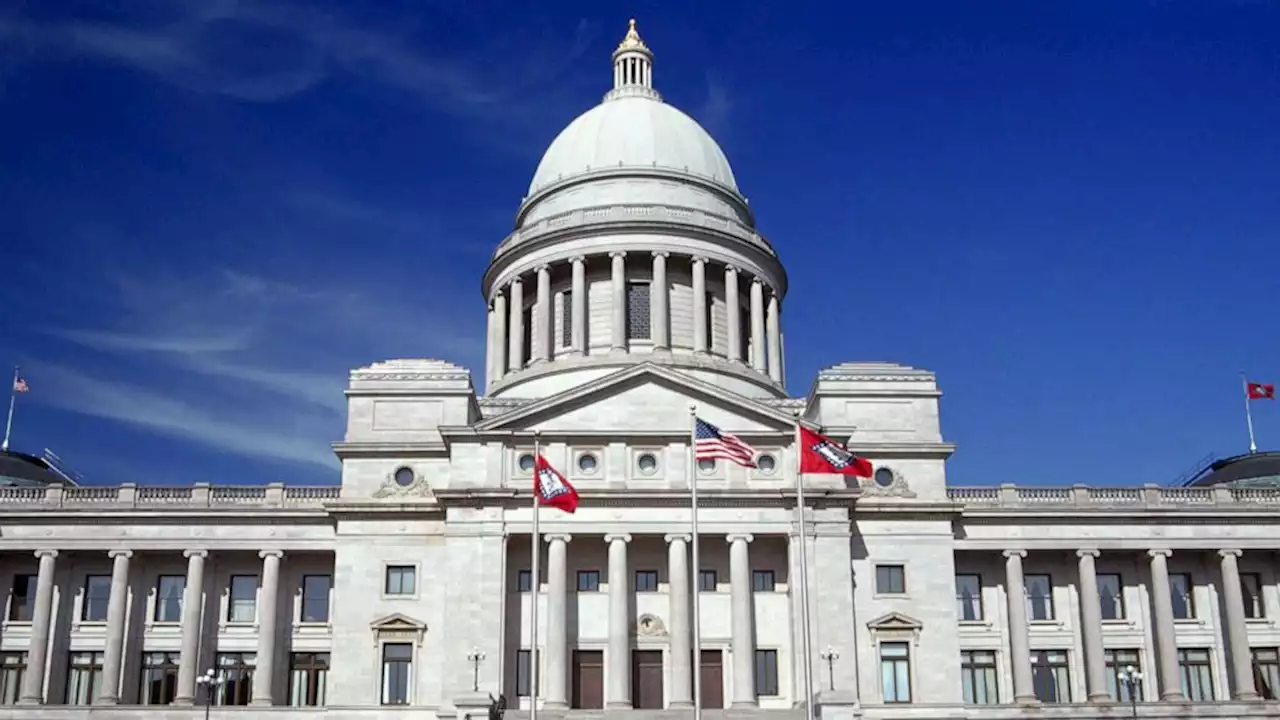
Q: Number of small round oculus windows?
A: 7